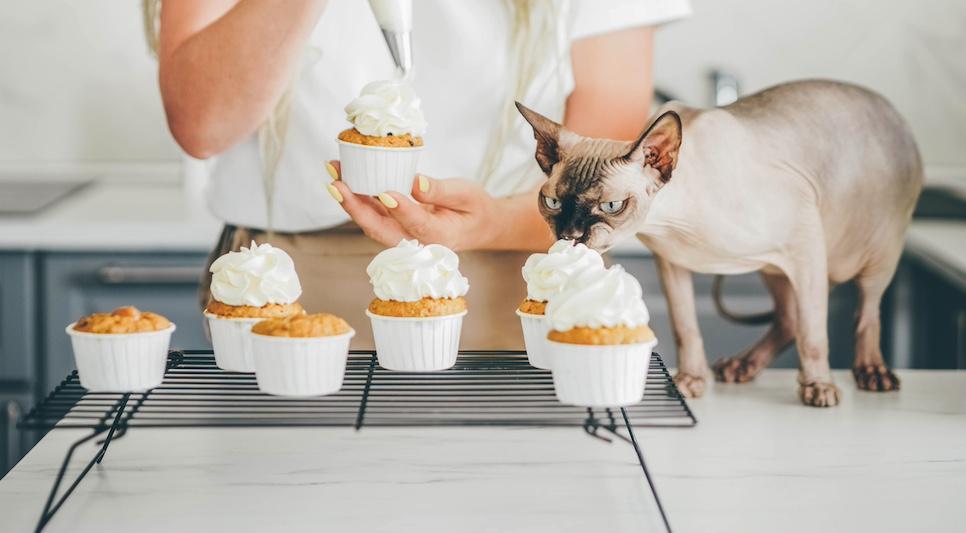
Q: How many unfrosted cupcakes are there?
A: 2